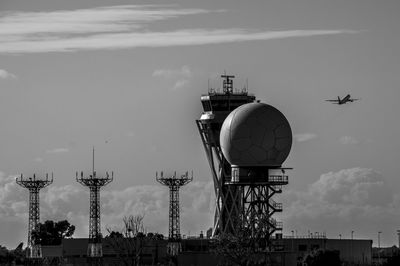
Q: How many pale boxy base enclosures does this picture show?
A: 3